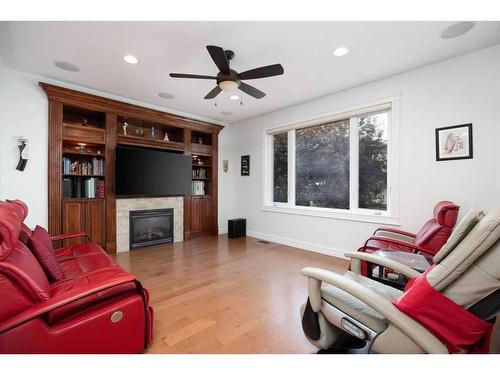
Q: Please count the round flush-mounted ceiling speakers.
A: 4